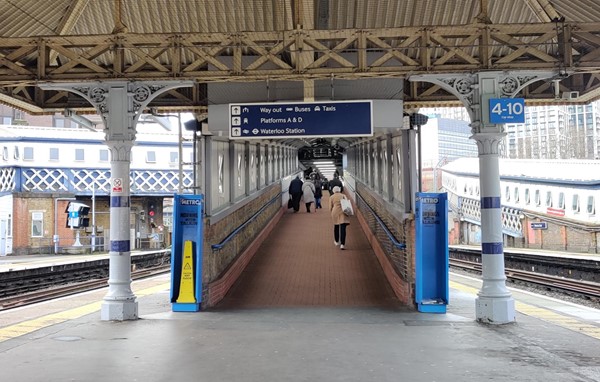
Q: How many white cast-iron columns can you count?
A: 2